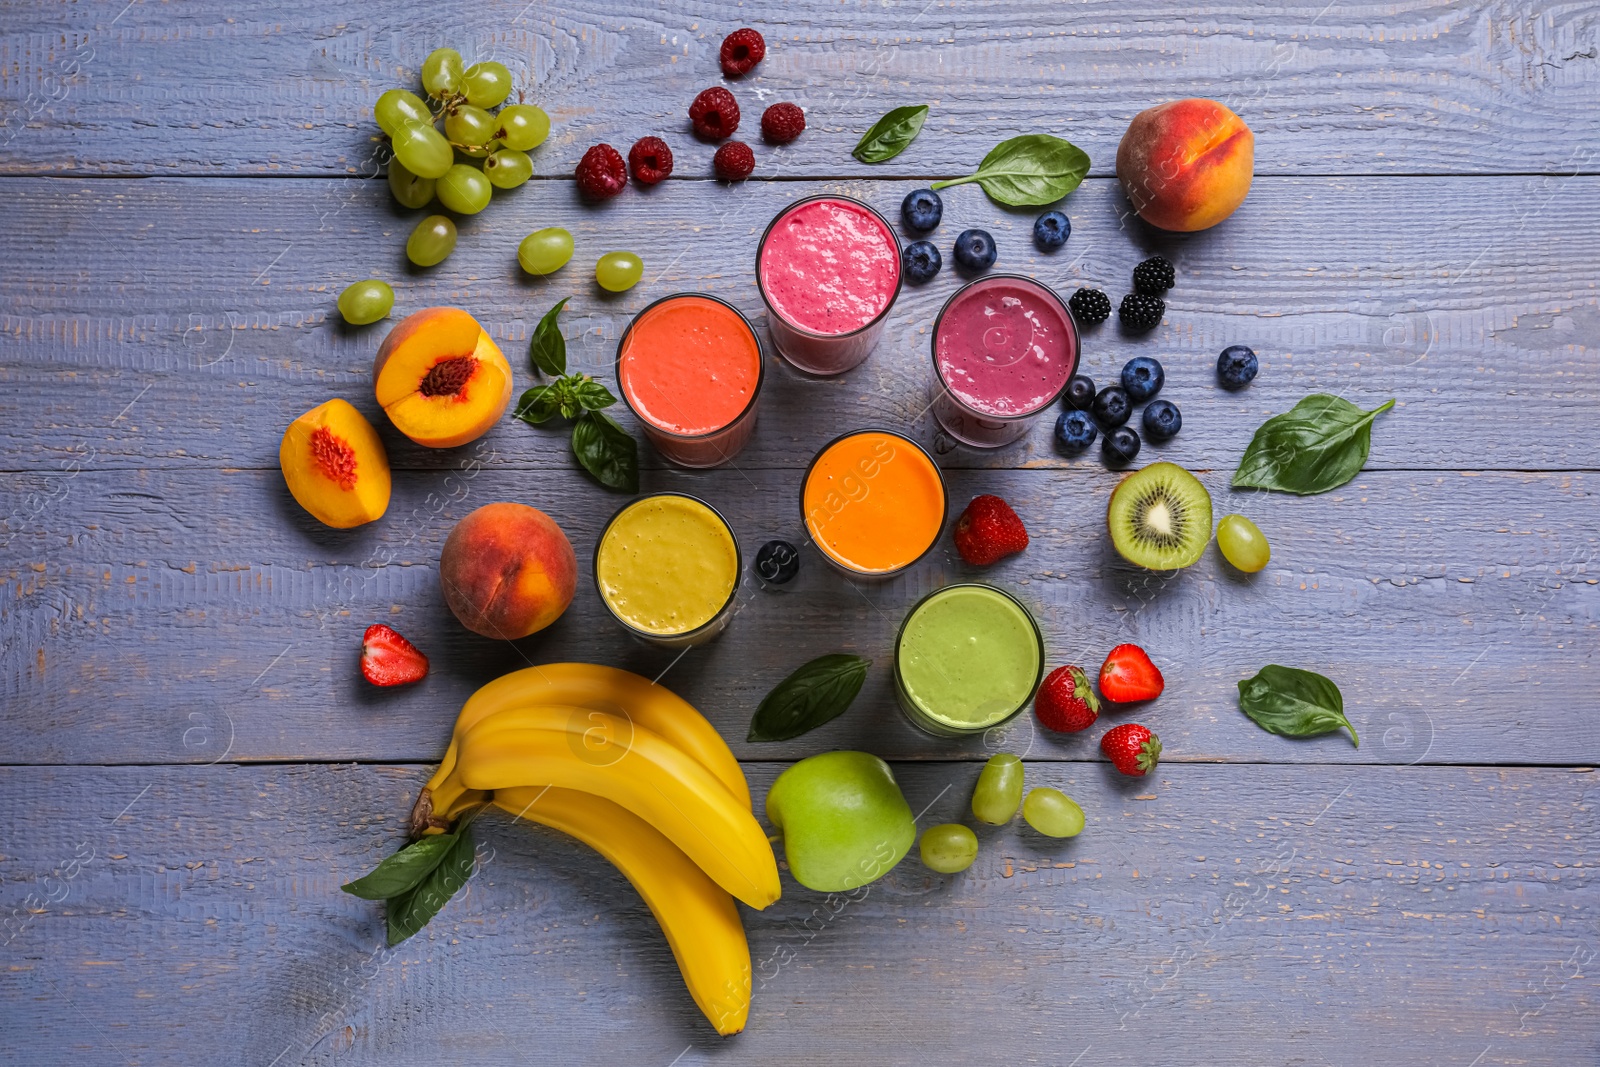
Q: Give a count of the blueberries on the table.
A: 12